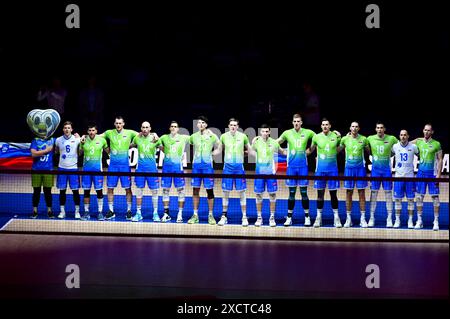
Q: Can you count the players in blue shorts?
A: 14